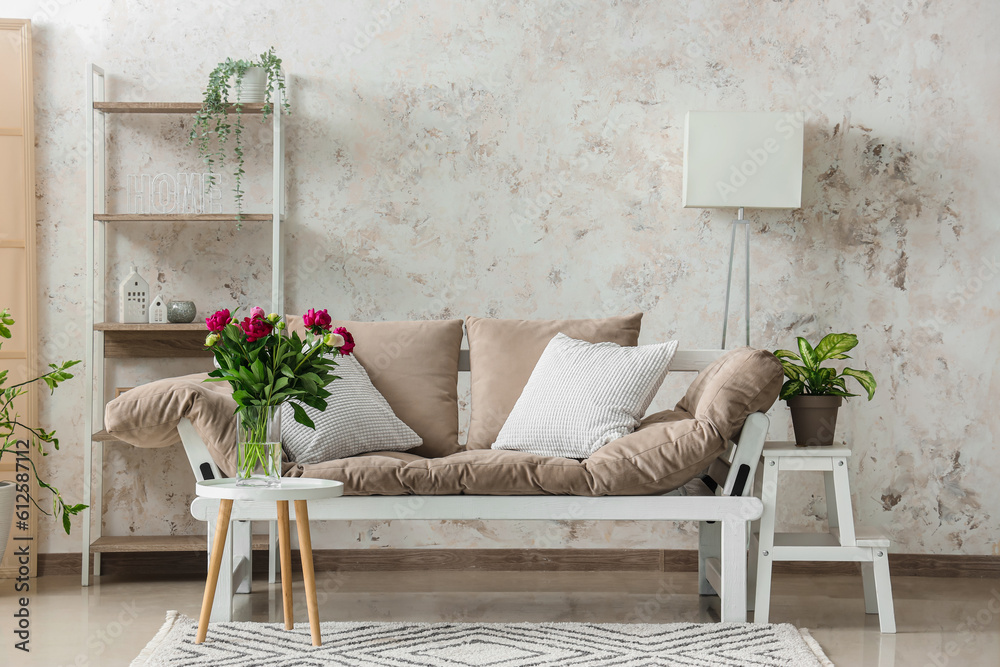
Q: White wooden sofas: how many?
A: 1